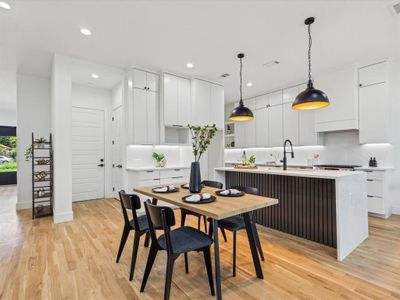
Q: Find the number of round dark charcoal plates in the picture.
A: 4